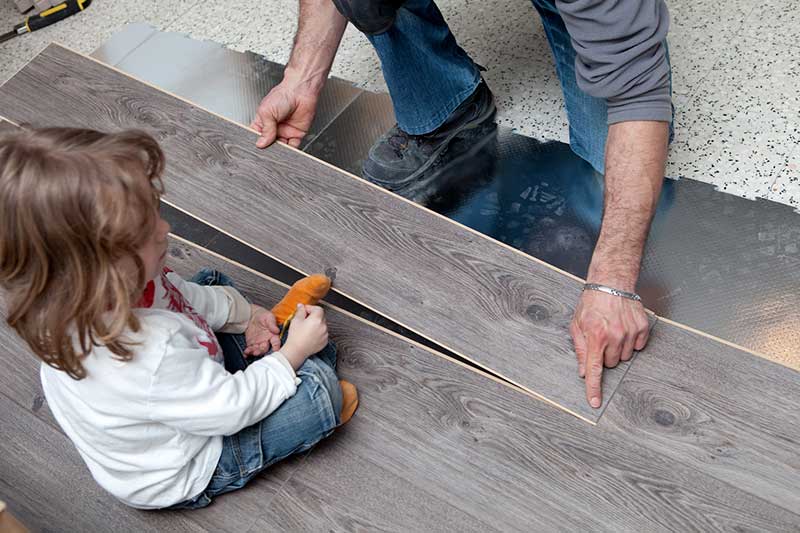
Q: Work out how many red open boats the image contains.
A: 0